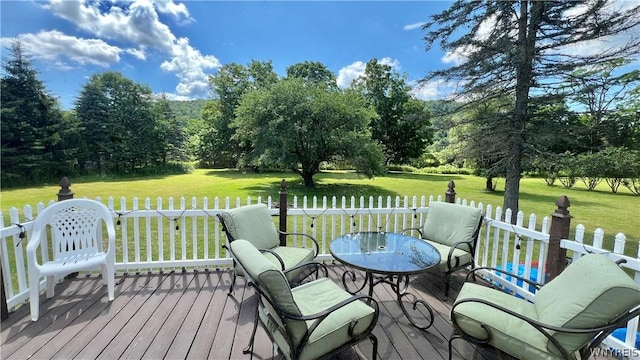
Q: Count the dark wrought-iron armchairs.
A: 4